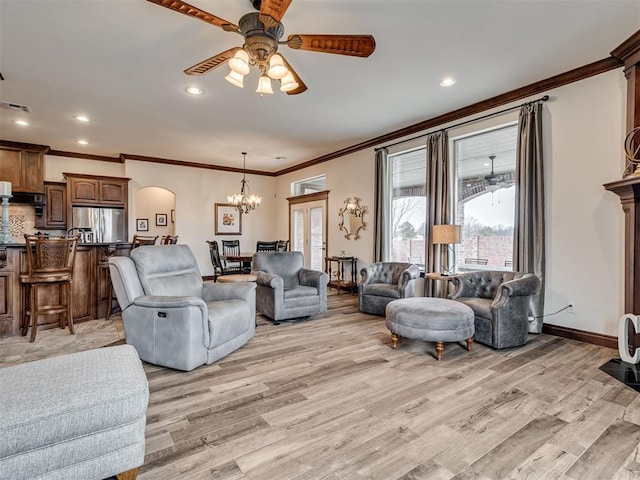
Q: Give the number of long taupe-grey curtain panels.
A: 3